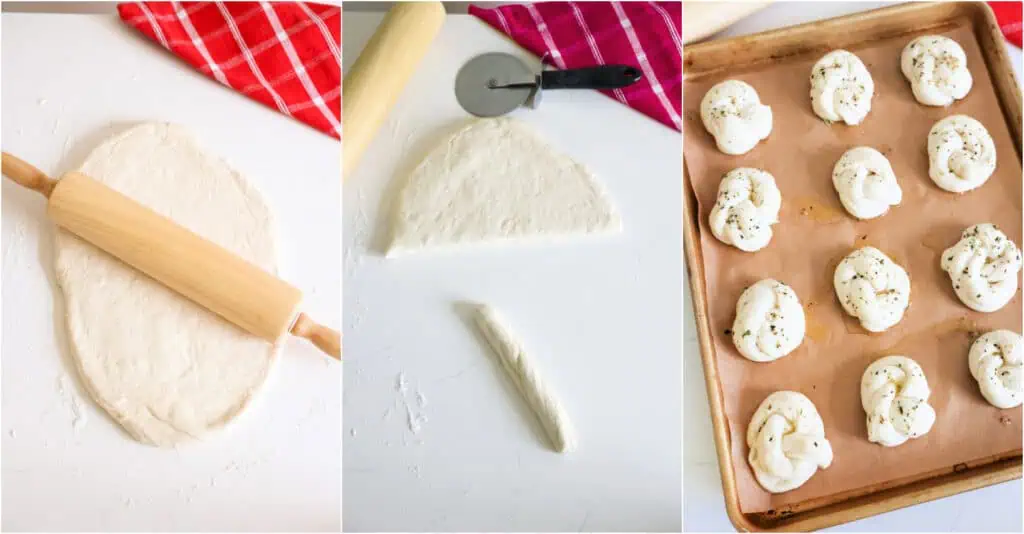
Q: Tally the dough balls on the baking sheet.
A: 12